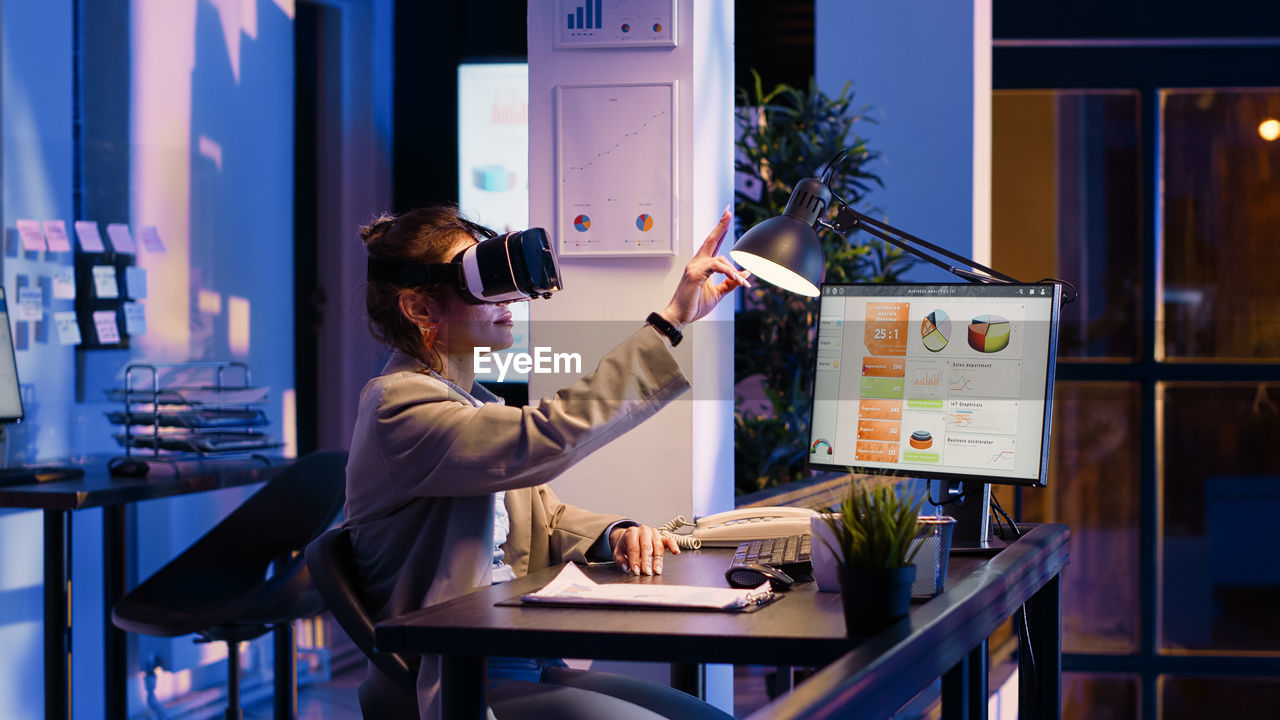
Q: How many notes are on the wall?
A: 12